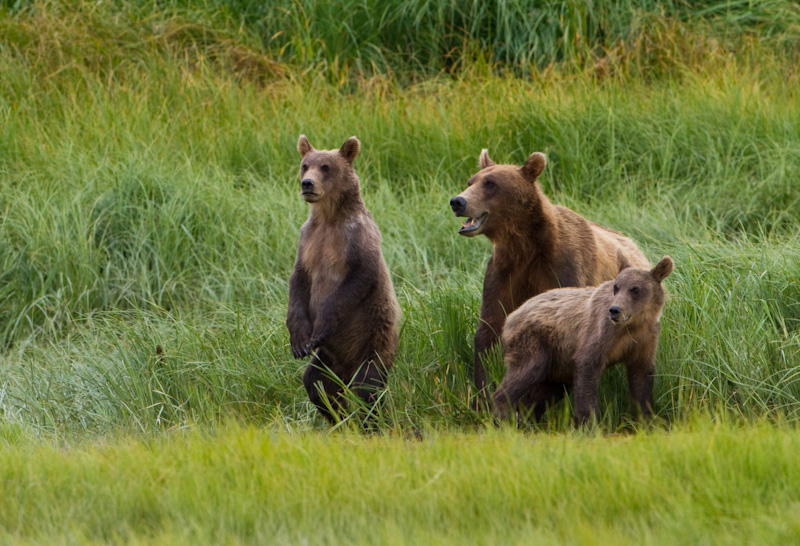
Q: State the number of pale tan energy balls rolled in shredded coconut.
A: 0